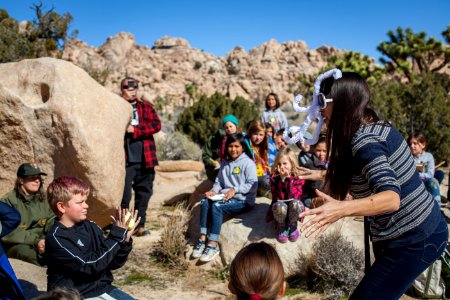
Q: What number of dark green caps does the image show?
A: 1